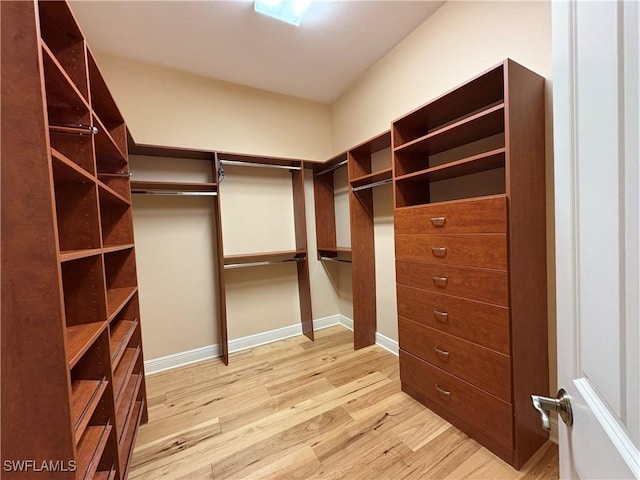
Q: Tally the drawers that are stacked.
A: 6